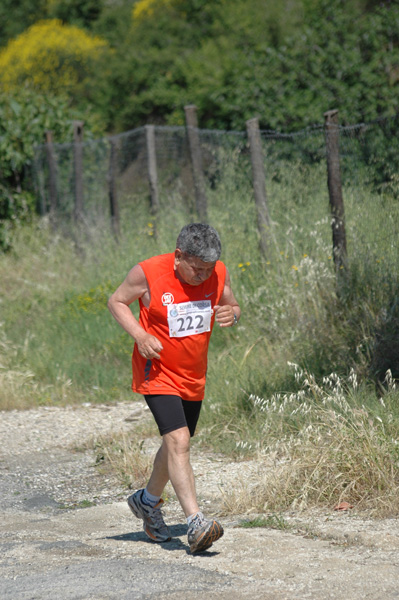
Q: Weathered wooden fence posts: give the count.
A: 7